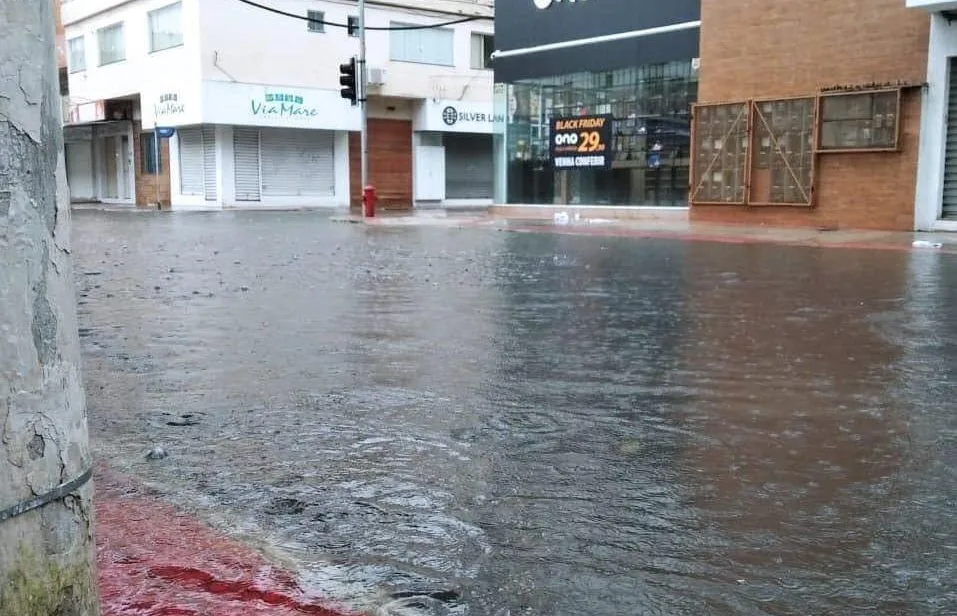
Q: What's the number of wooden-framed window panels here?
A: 3